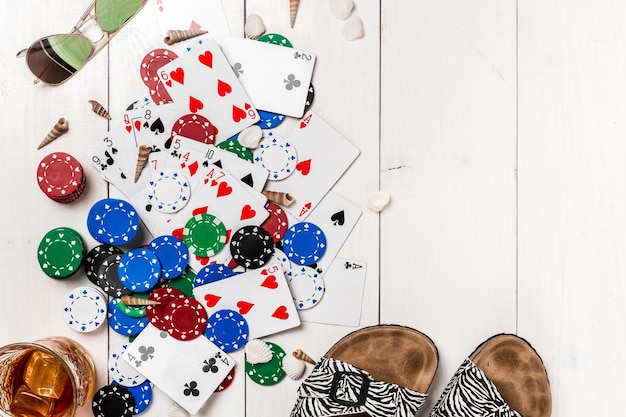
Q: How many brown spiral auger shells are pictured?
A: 8